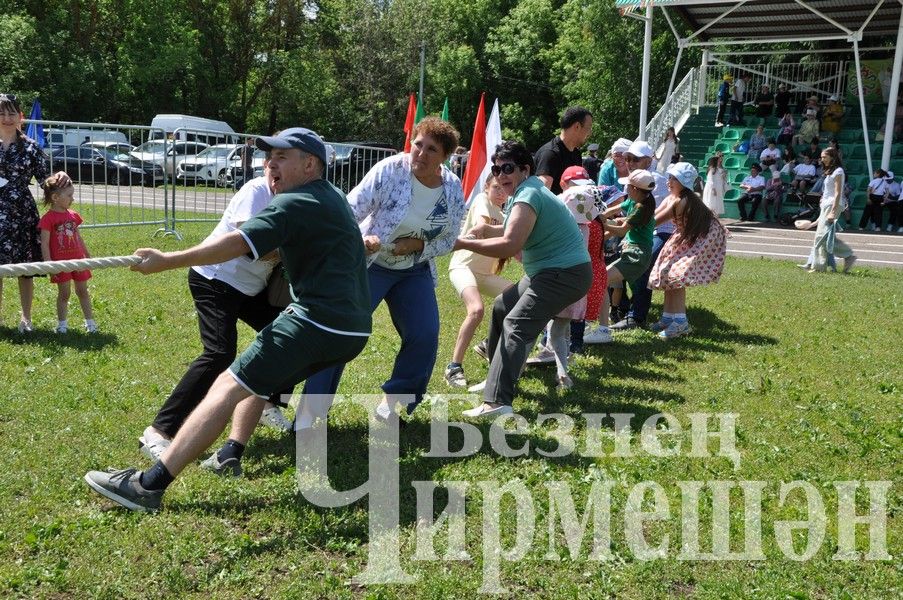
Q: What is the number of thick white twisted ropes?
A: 1